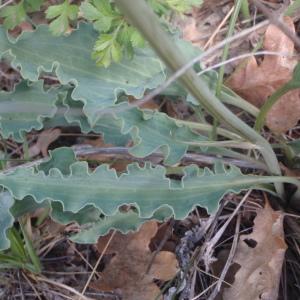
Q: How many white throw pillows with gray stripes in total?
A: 0